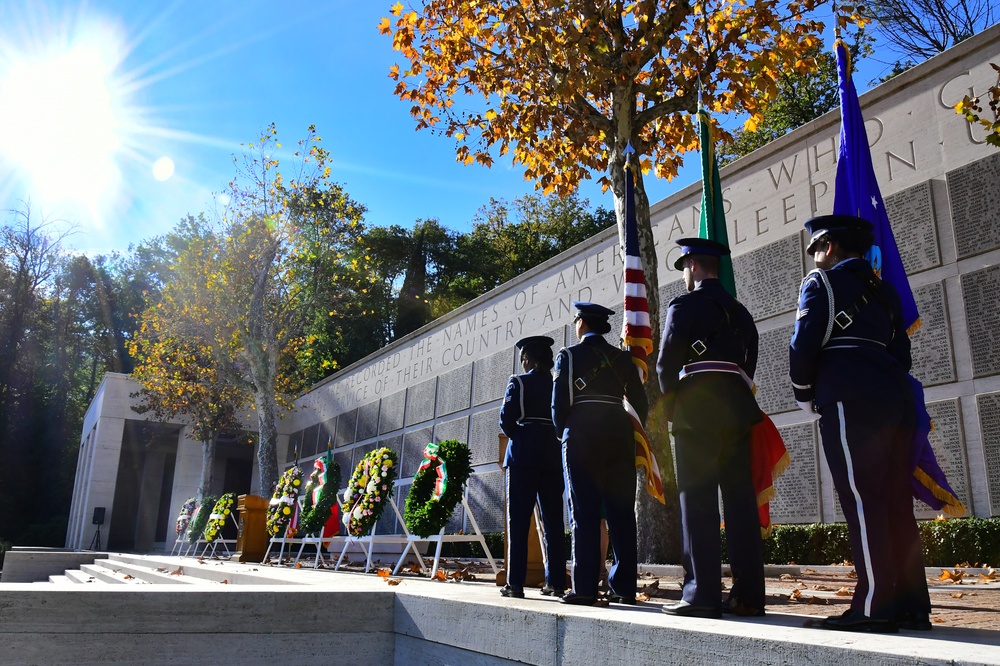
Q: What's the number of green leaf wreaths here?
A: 3